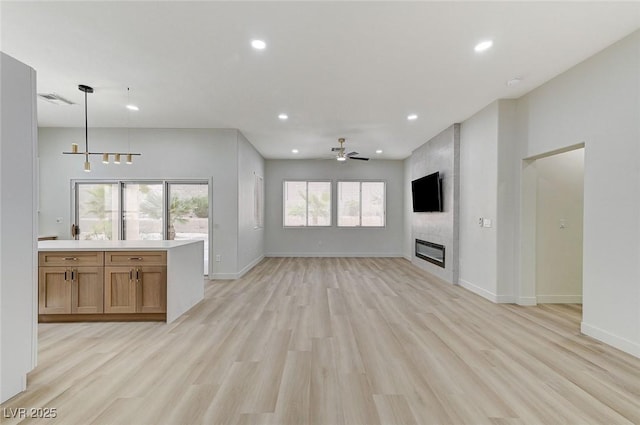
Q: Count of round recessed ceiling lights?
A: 7